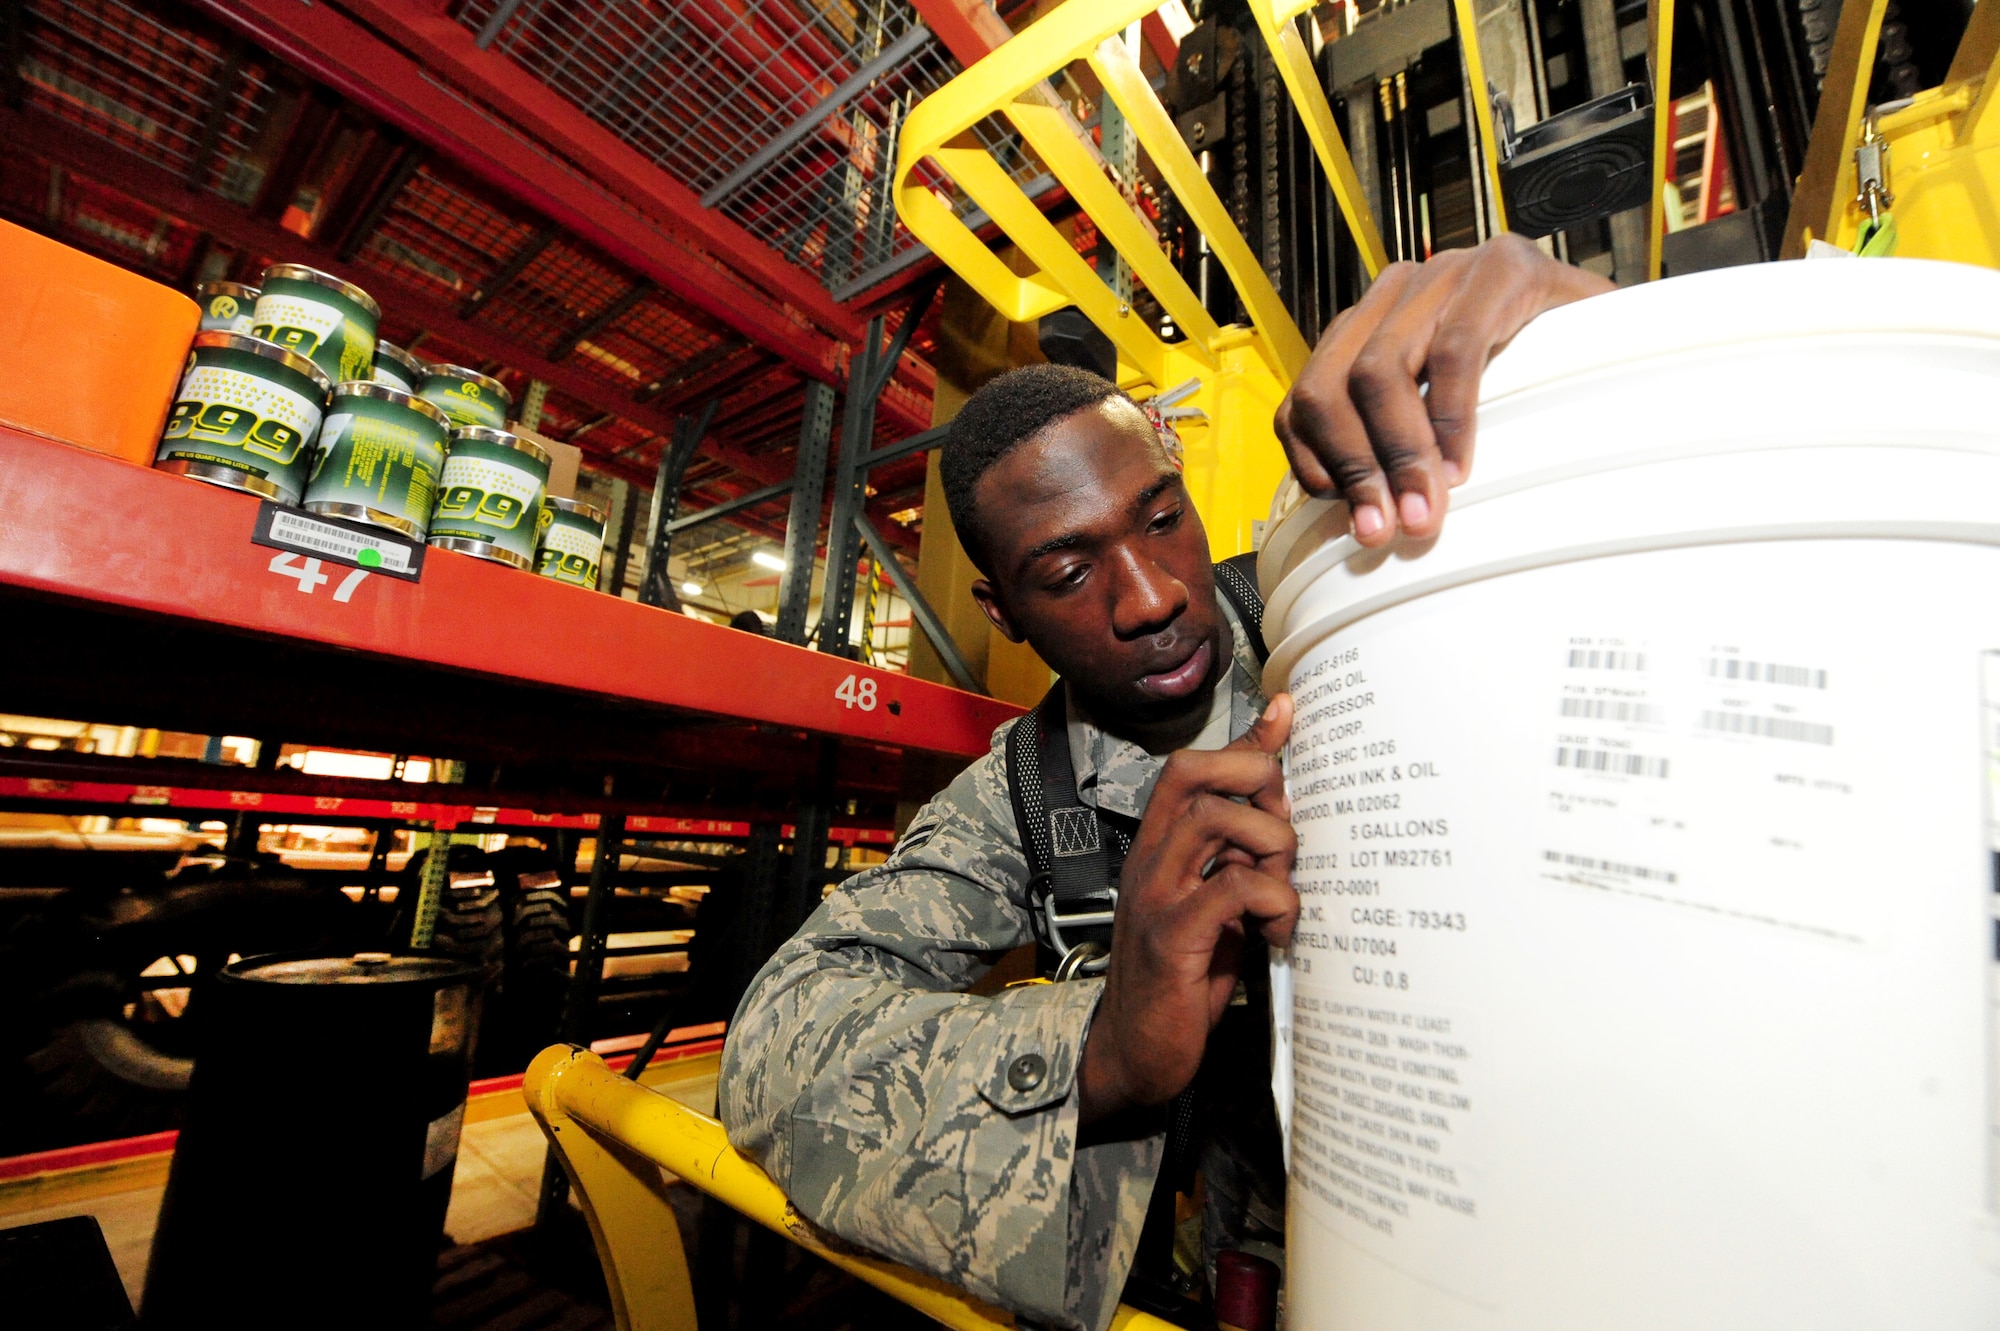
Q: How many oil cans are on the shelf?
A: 8